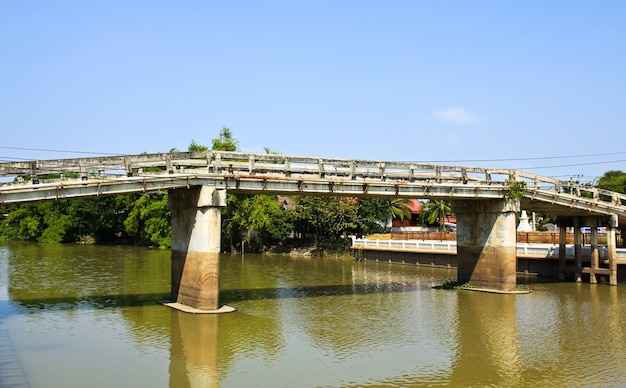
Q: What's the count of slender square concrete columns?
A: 4